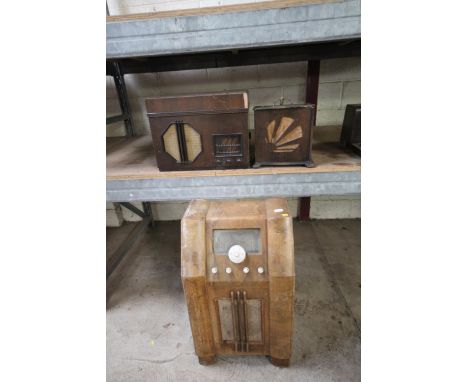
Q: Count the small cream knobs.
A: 4